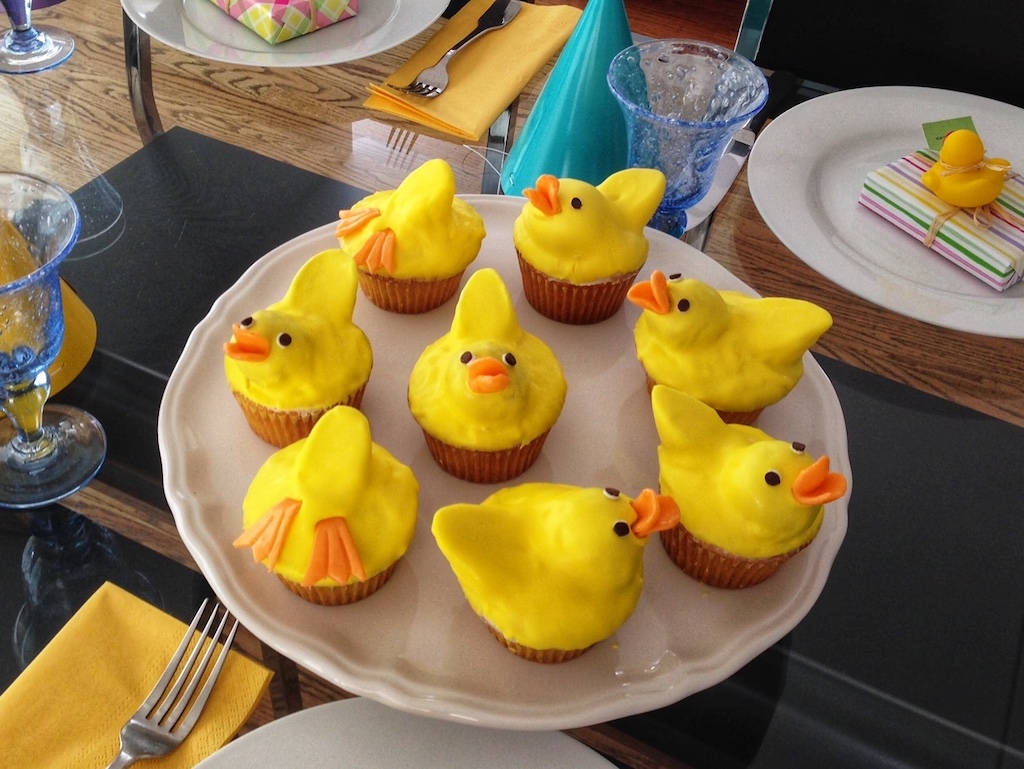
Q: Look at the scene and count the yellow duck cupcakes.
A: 8